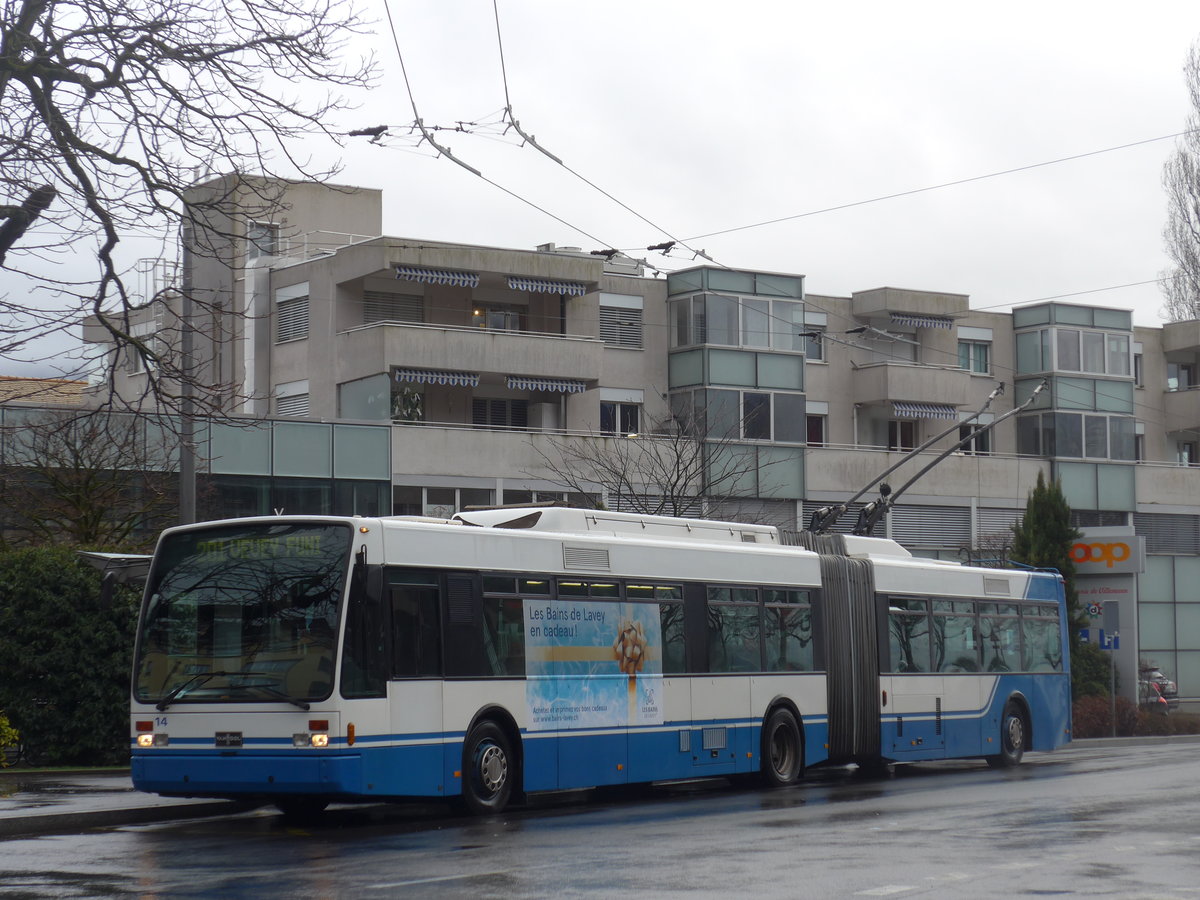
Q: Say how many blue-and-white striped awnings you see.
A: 6